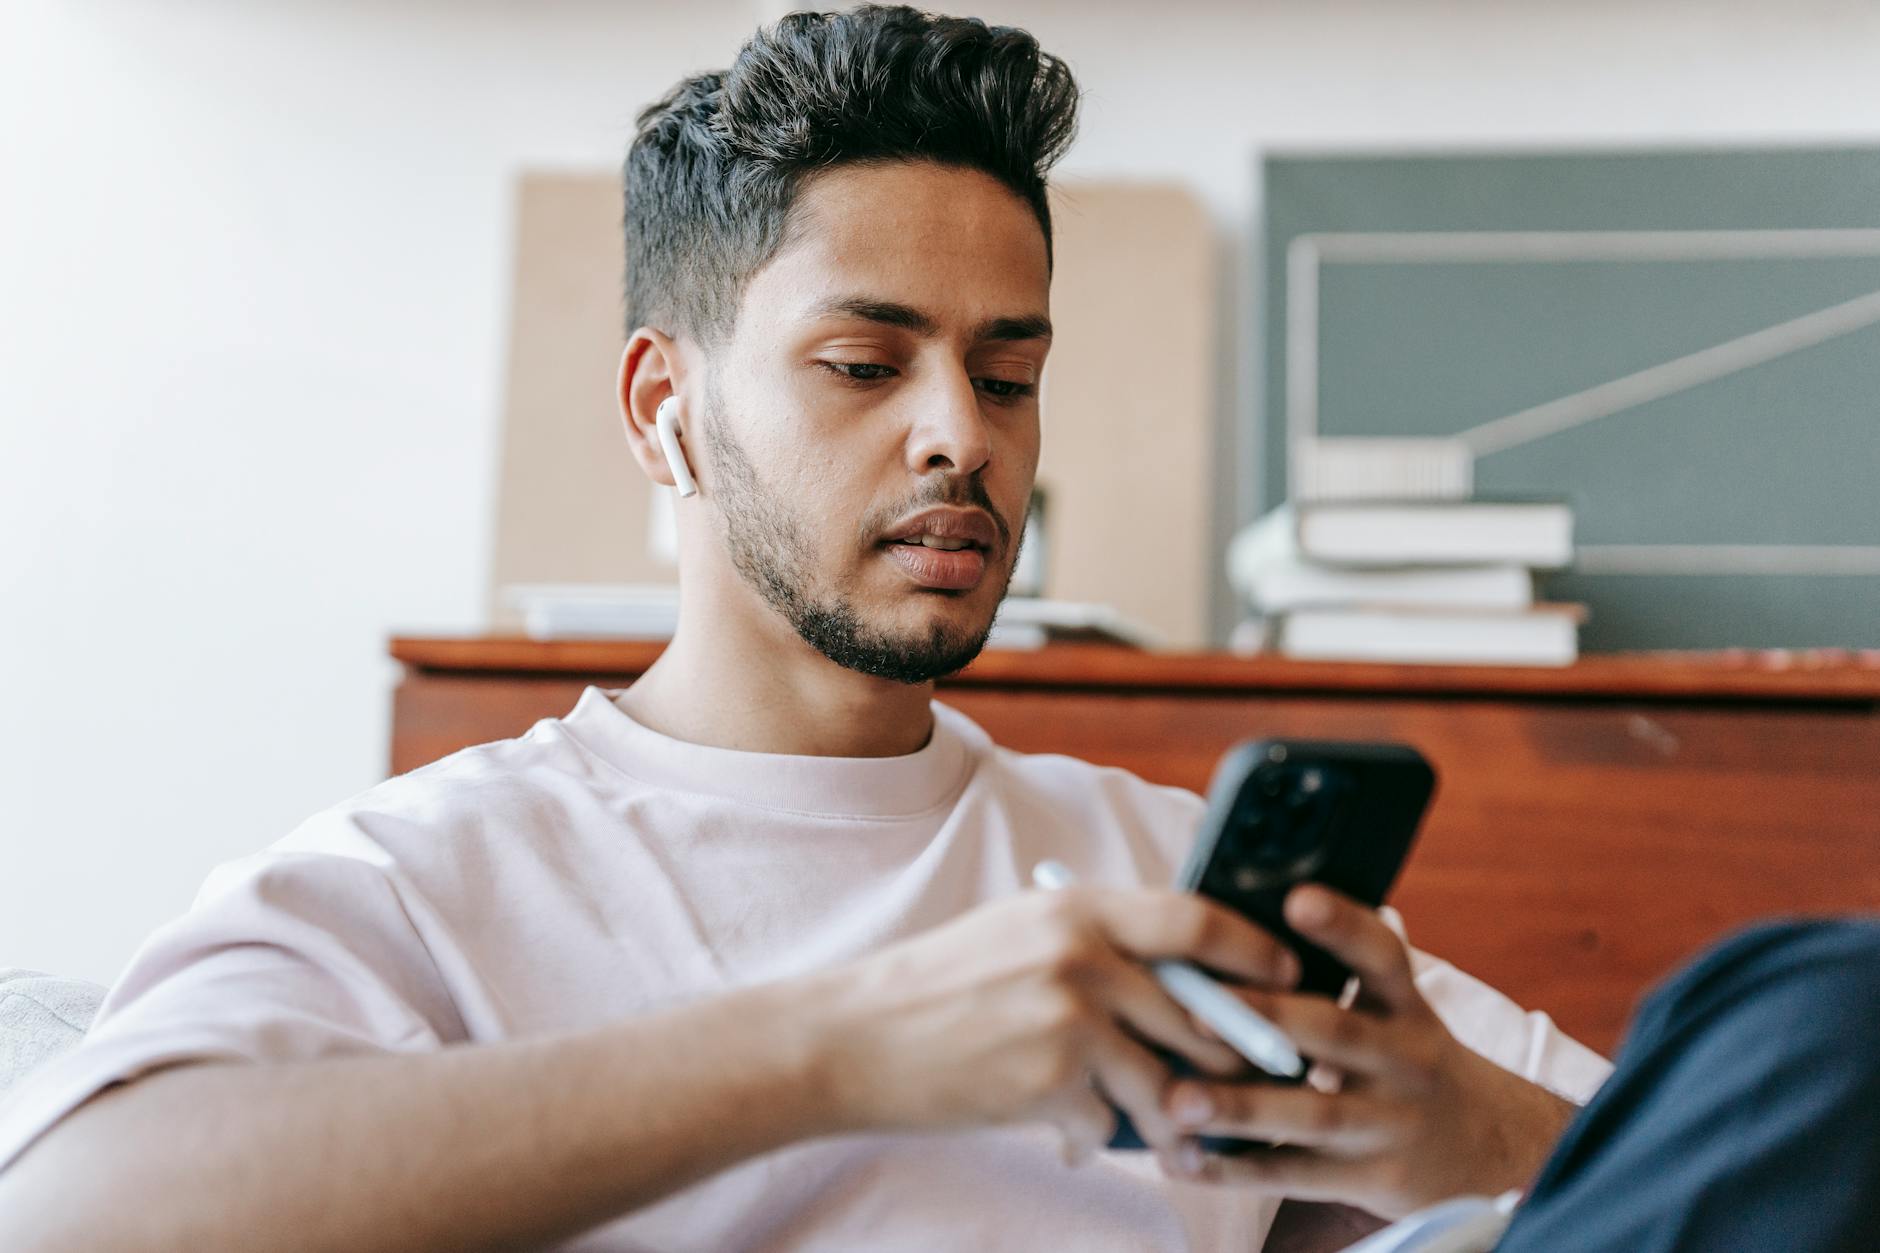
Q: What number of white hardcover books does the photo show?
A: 3